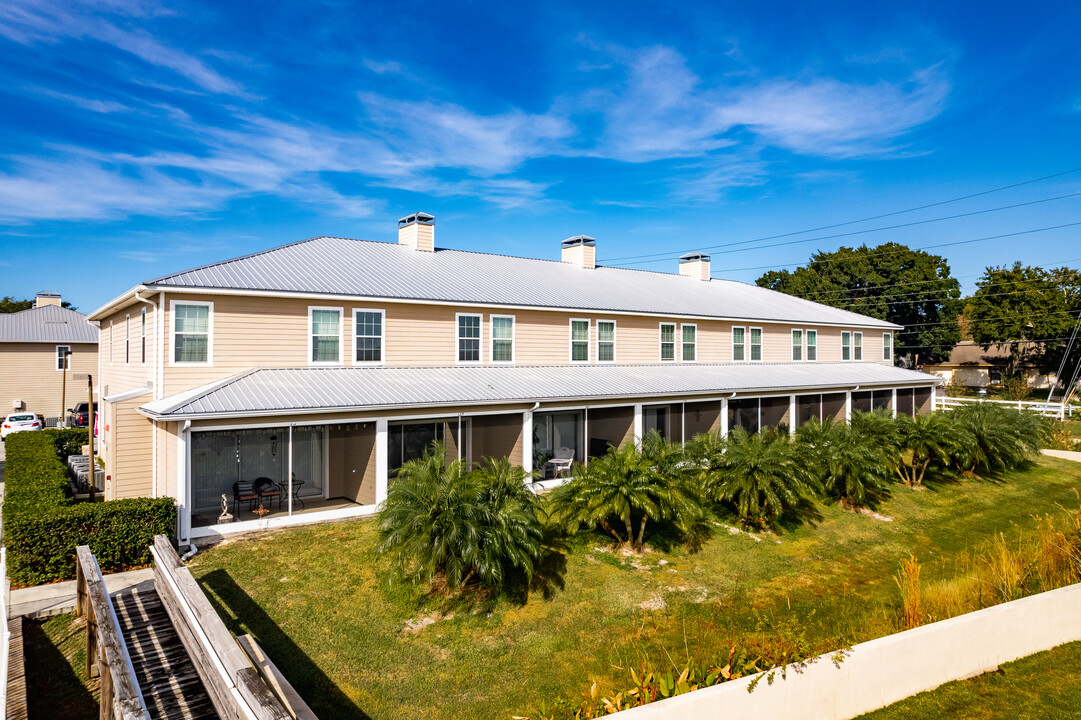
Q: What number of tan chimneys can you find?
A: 4